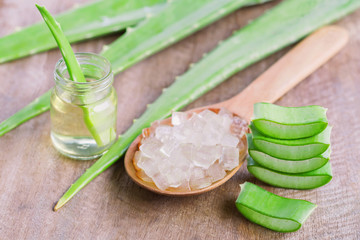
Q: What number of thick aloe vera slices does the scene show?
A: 5